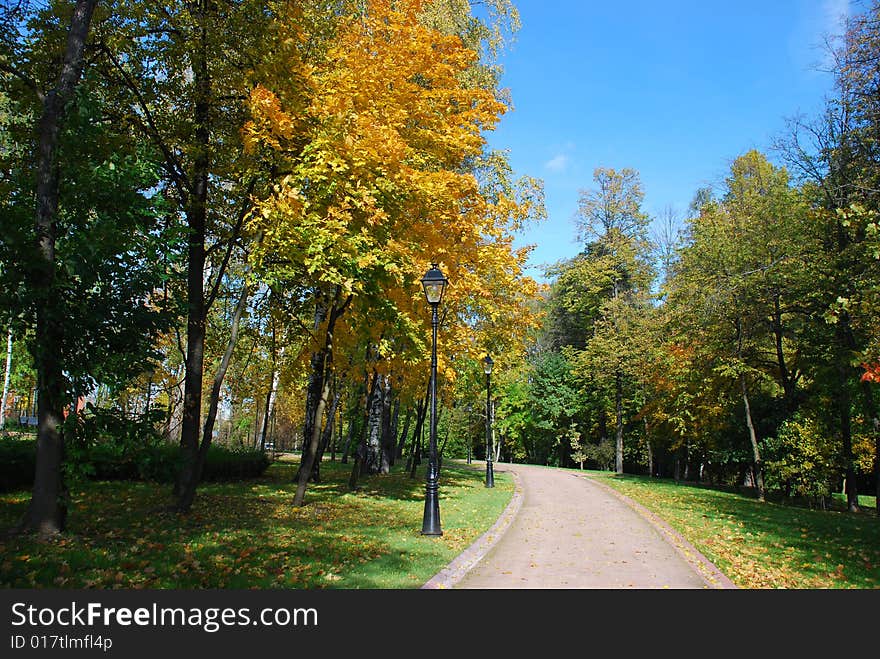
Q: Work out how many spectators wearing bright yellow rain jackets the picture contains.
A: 0